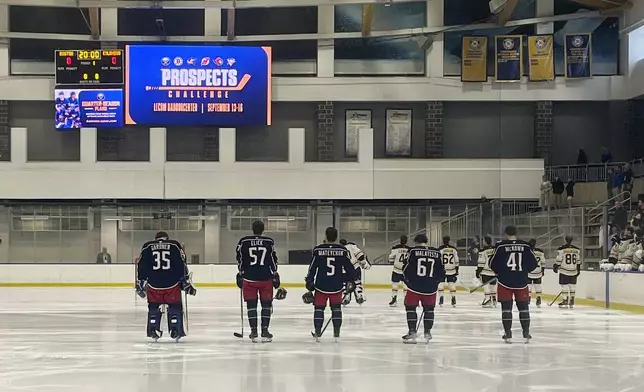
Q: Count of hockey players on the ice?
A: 11